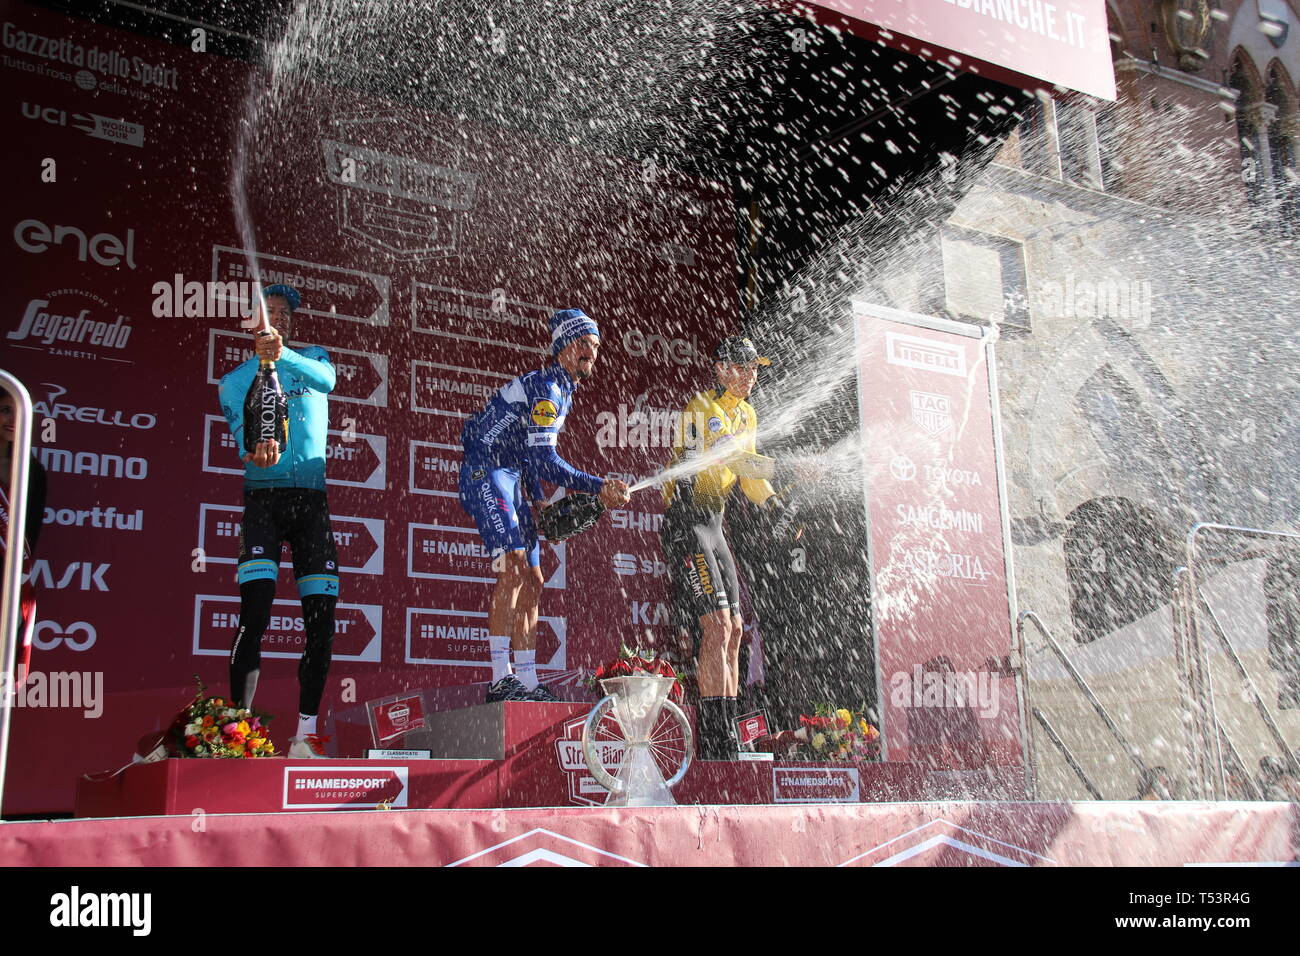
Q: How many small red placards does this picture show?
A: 2